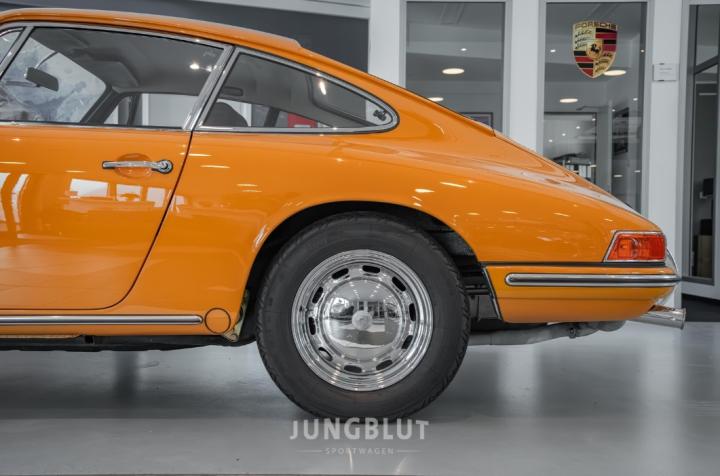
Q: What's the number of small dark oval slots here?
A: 10